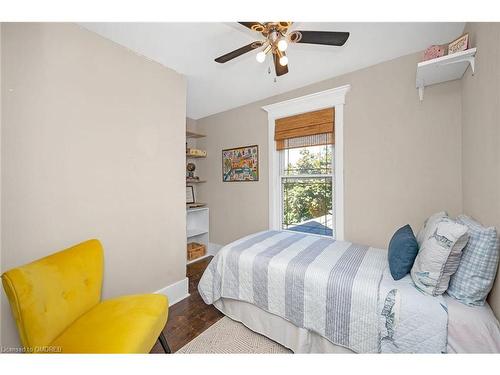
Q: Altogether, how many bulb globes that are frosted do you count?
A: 3